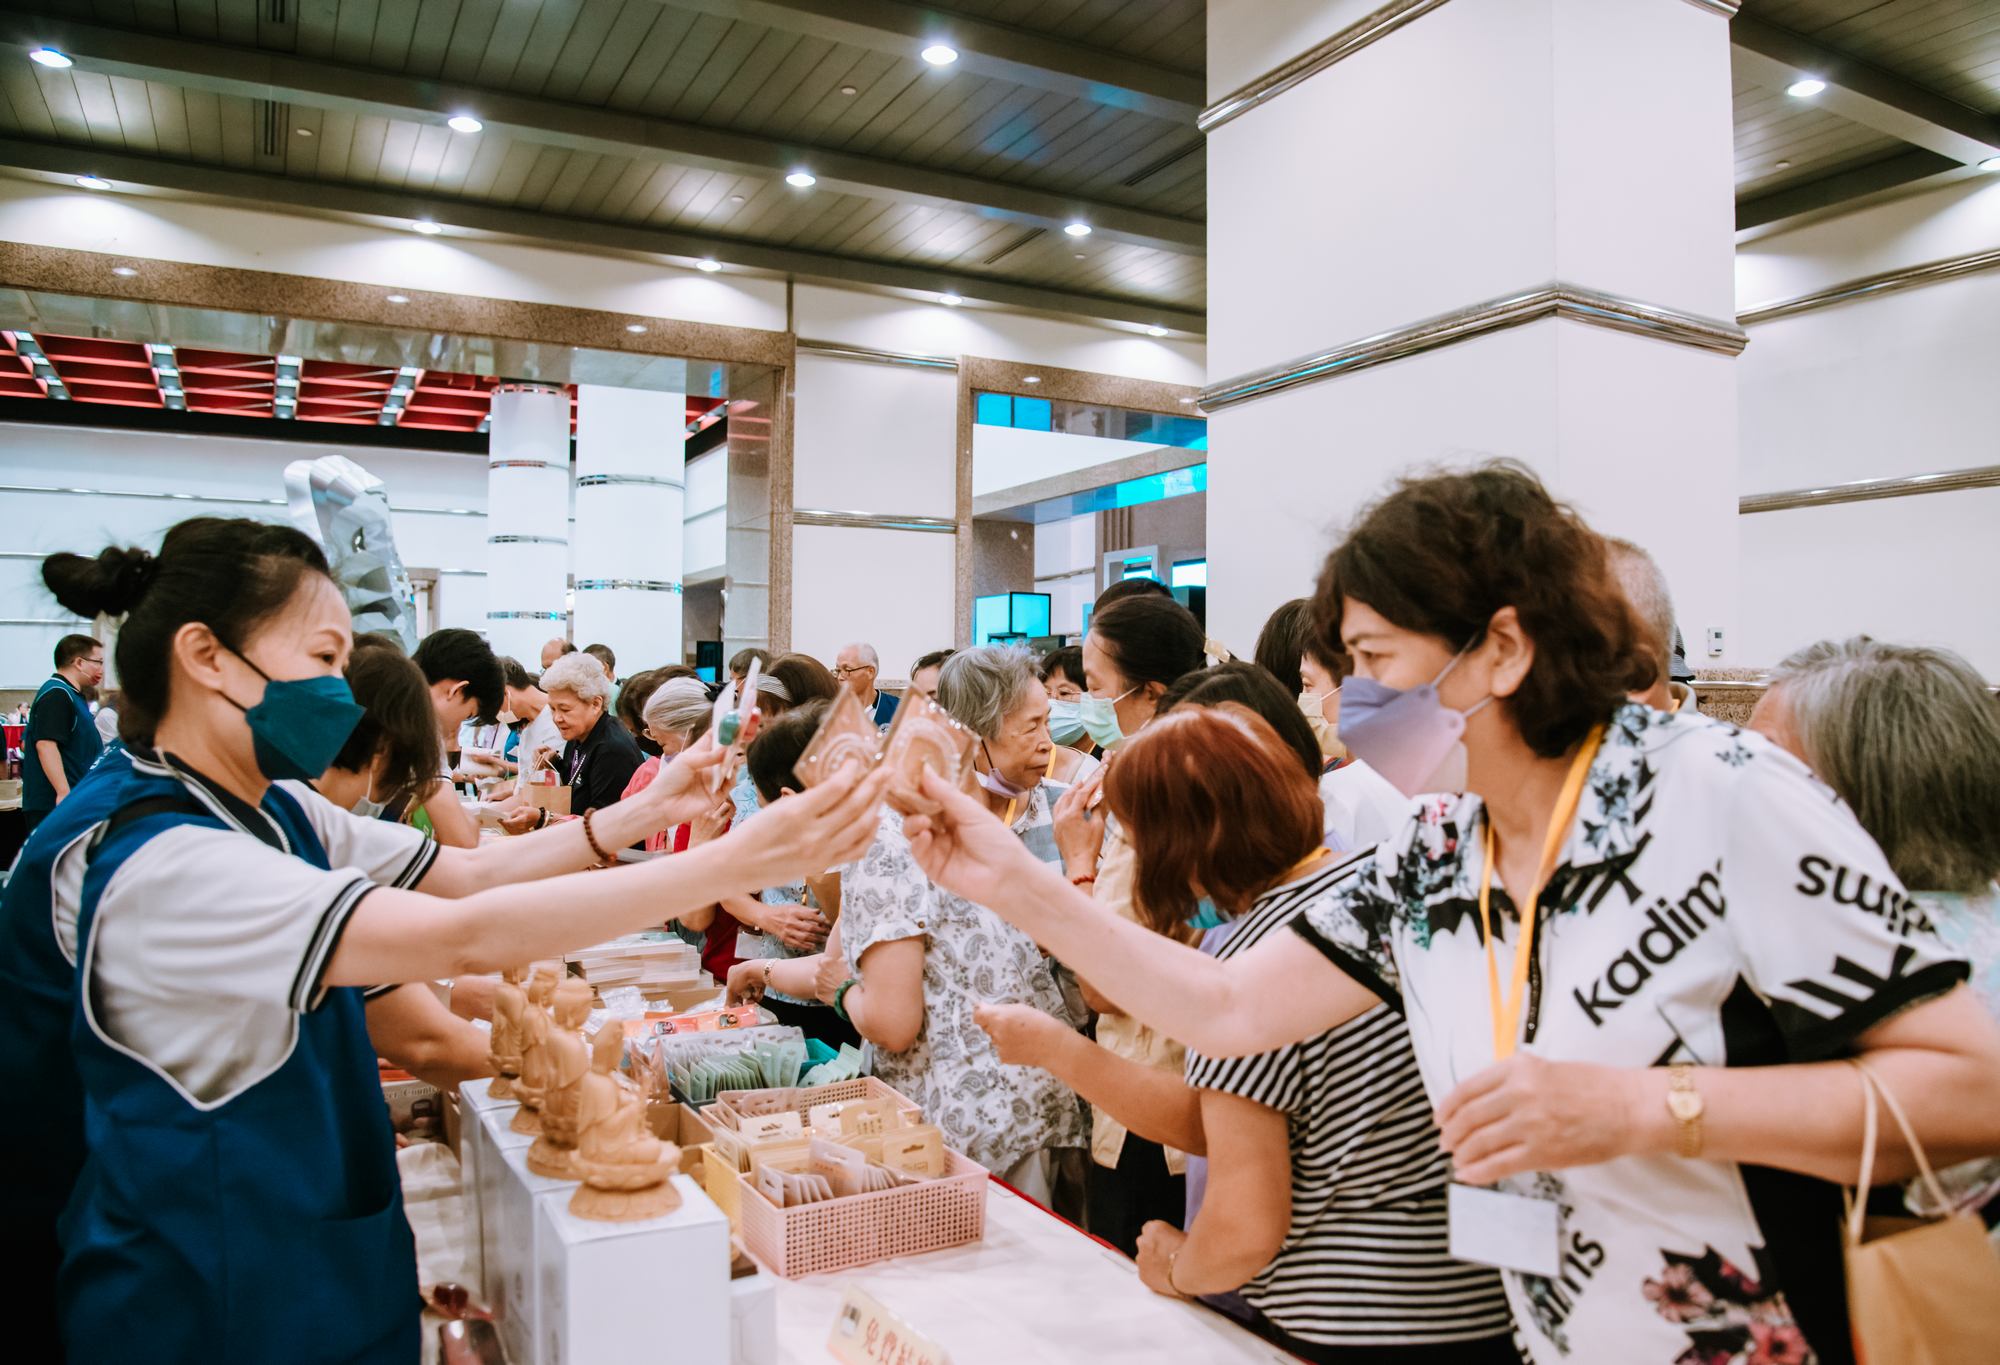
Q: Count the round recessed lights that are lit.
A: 12